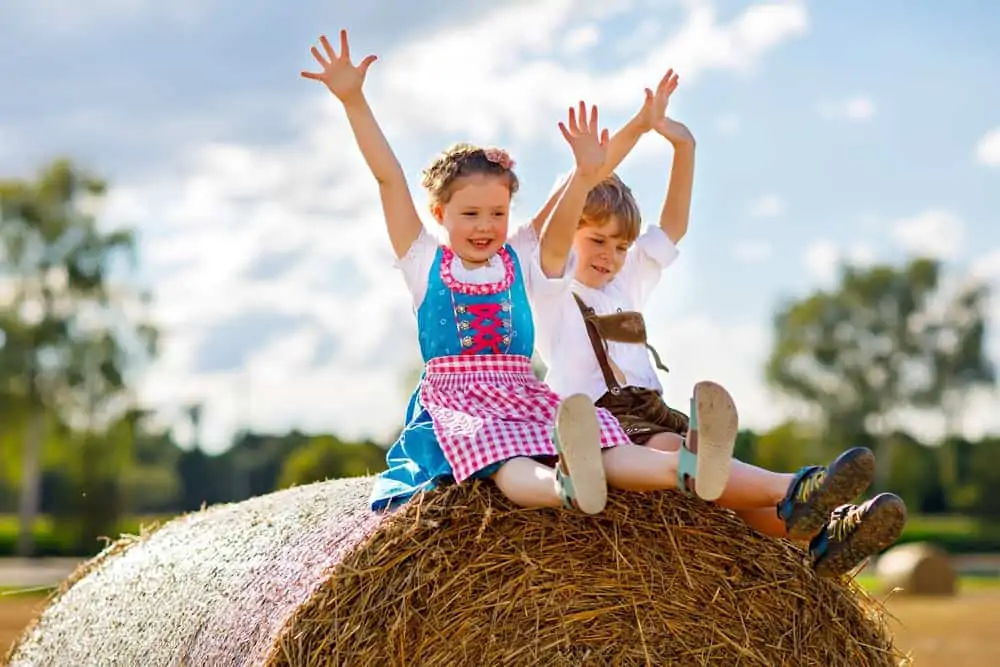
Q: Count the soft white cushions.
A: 0